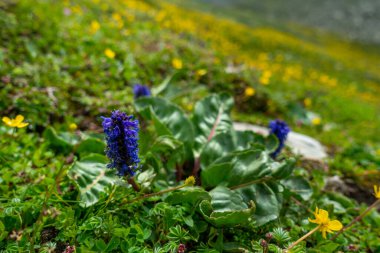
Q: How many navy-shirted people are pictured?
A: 0